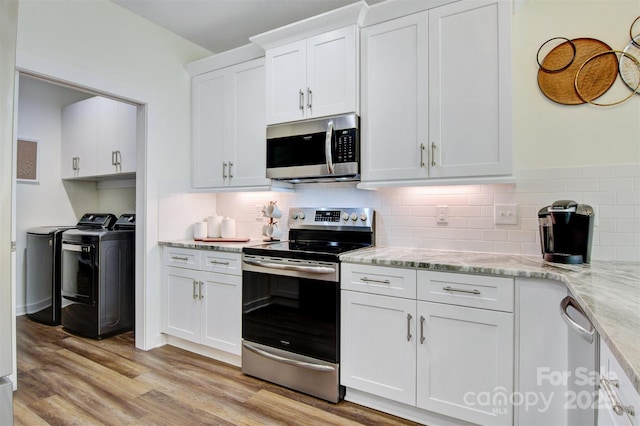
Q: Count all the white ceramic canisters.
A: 3